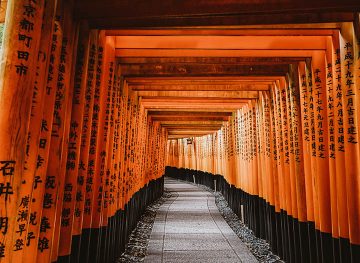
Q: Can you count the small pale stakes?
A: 3